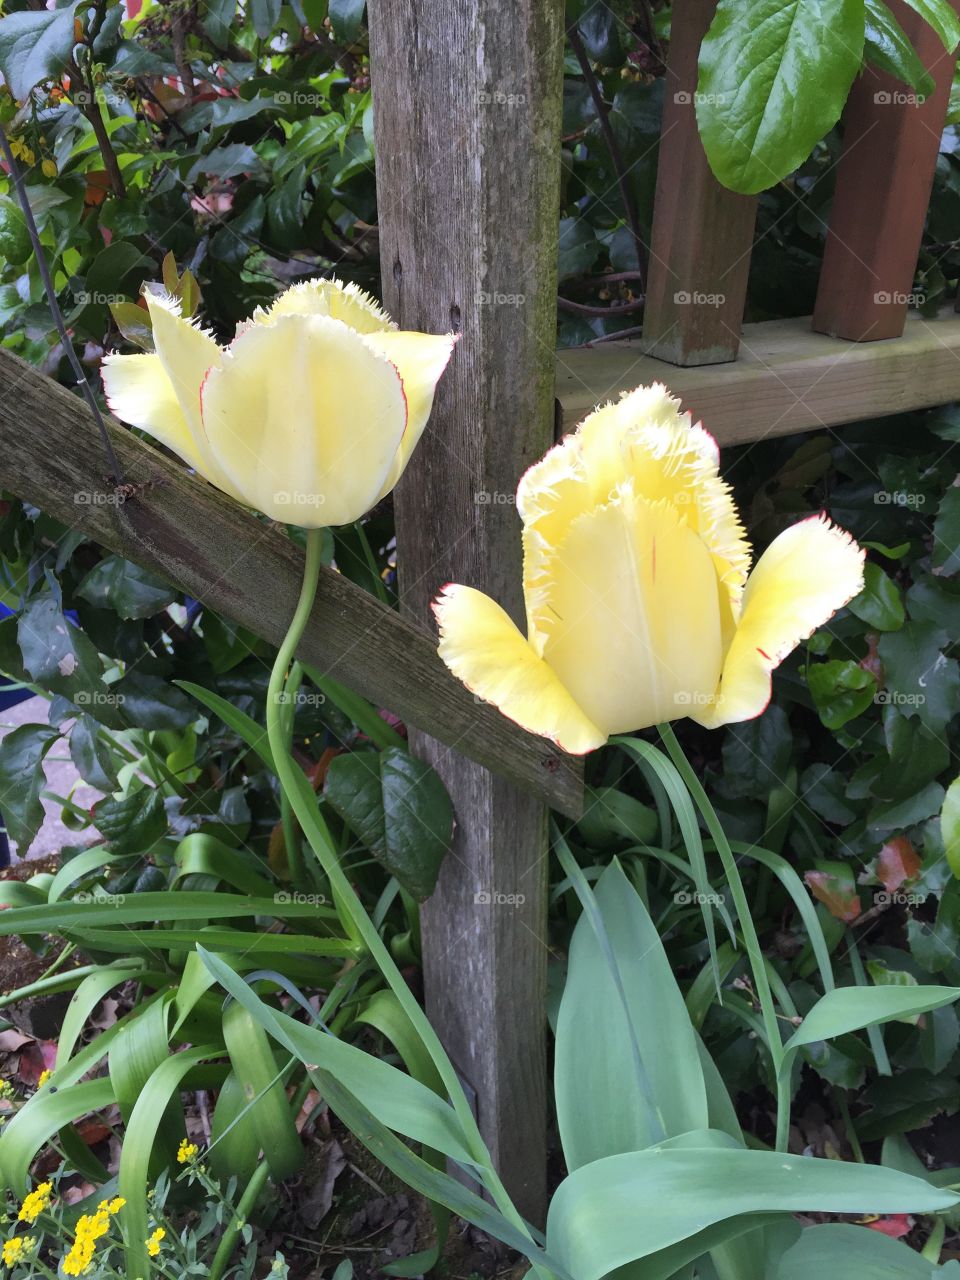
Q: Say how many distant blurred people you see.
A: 0